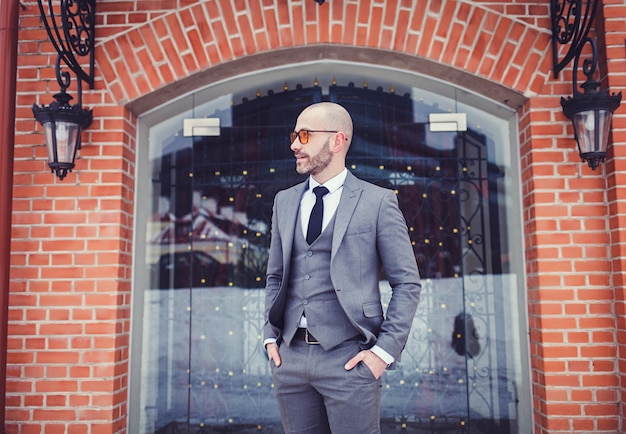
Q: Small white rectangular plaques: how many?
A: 2